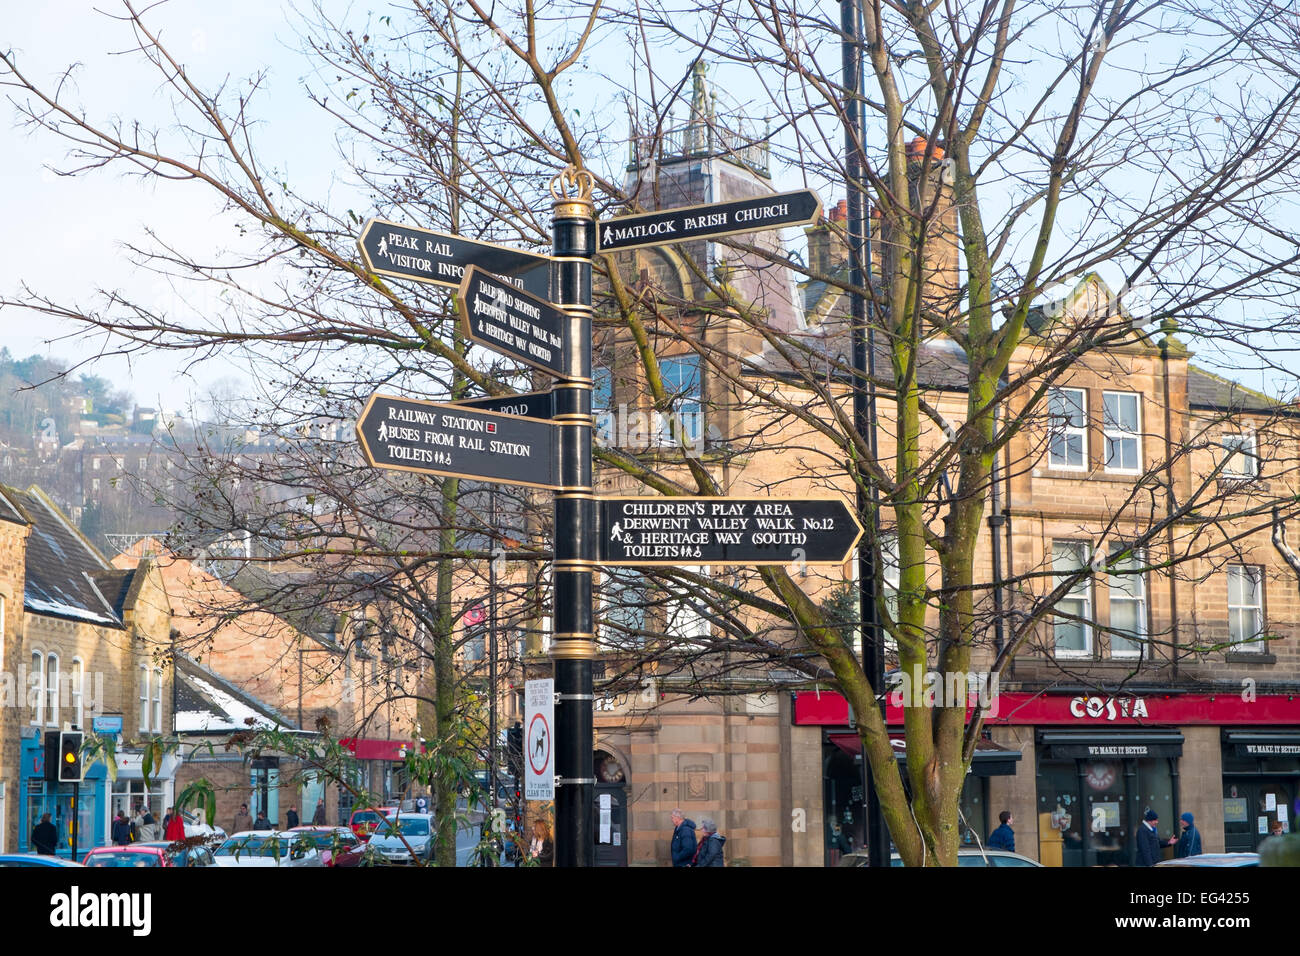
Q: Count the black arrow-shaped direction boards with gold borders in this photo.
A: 6